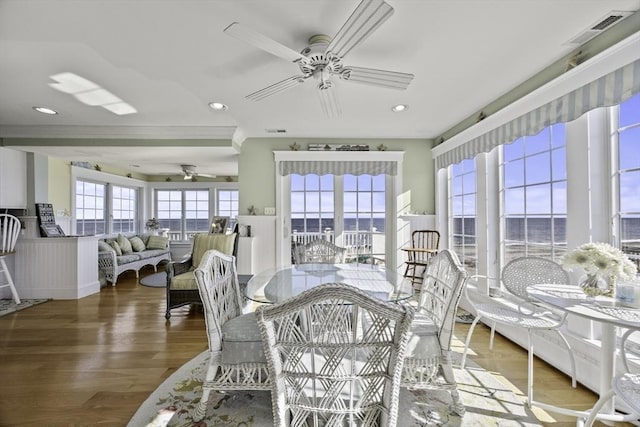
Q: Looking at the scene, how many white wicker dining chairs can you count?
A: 4